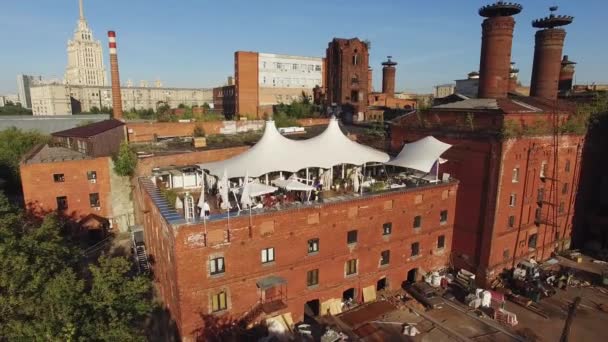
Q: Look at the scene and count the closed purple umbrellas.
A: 0